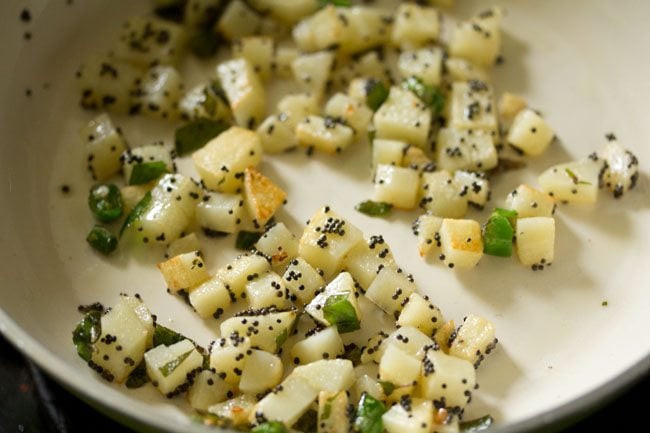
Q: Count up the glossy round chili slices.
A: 2